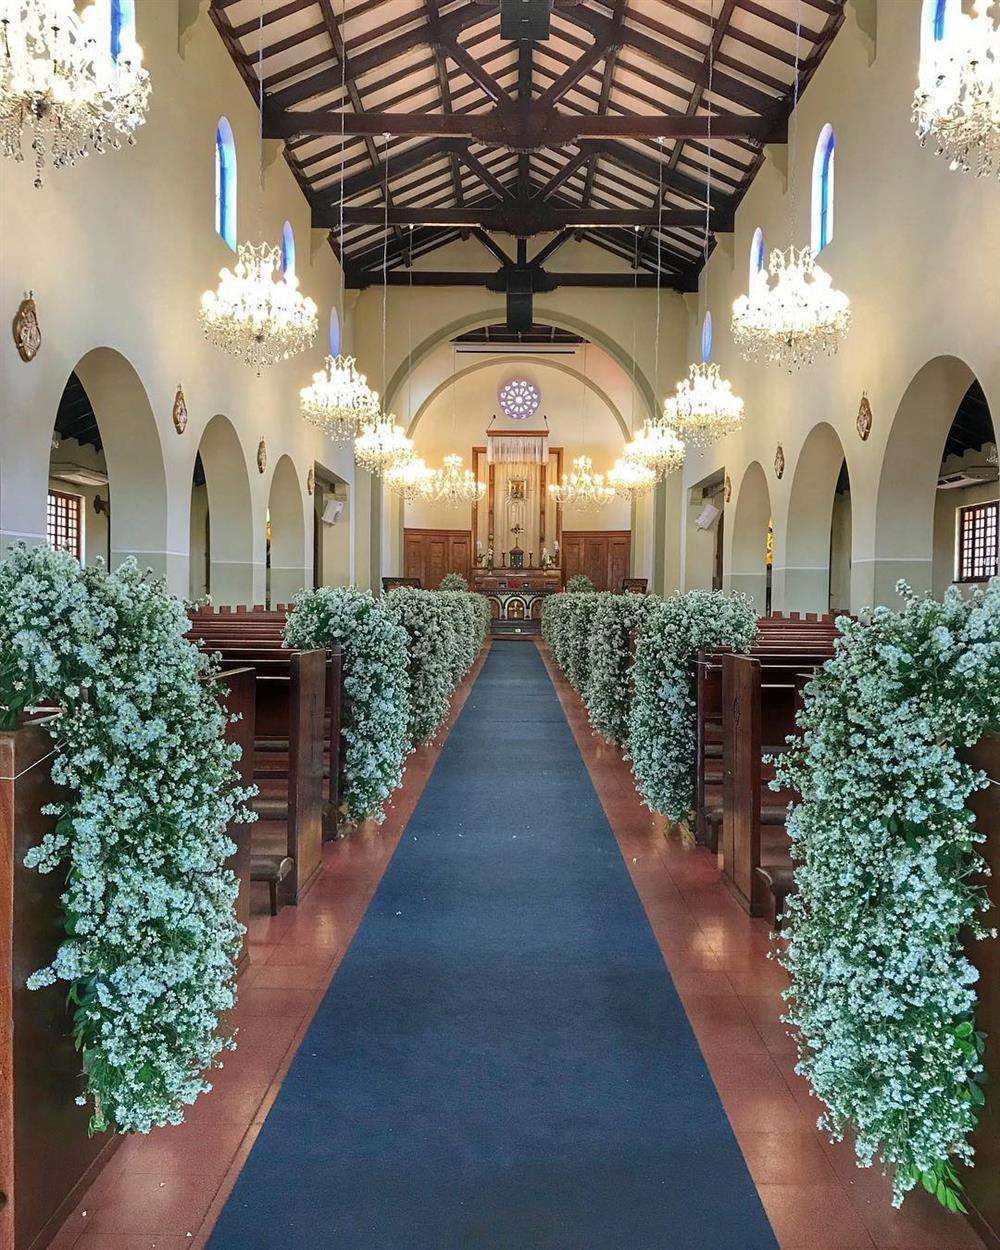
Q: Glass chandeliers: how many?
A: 12